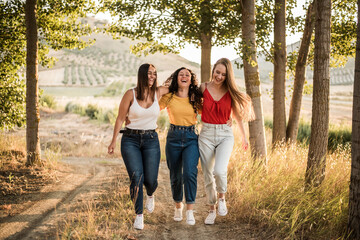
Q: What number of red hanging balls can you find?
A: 0